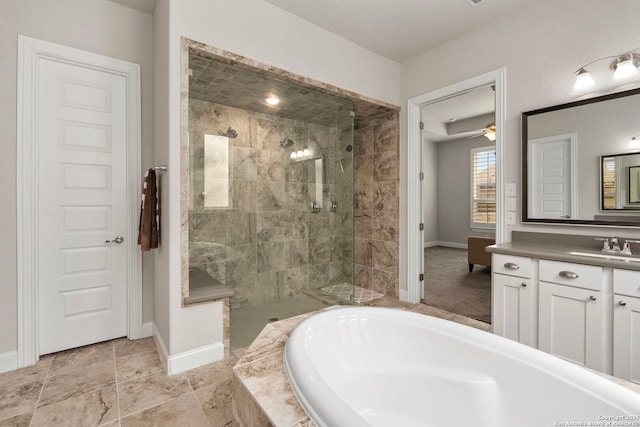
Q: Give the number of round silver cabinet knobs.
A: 3